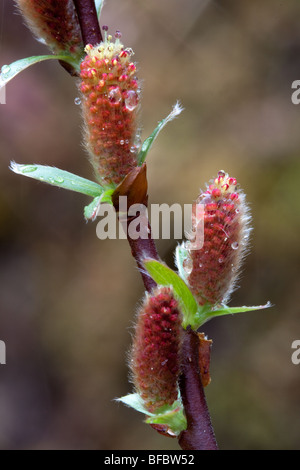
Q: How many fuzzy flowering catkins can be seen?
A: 4